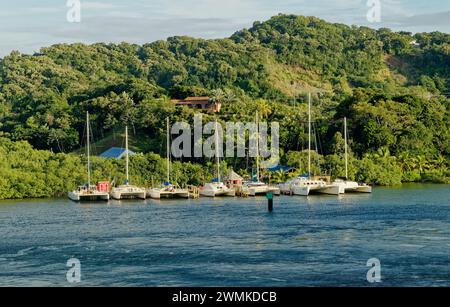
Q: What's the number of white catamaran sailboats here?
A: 7